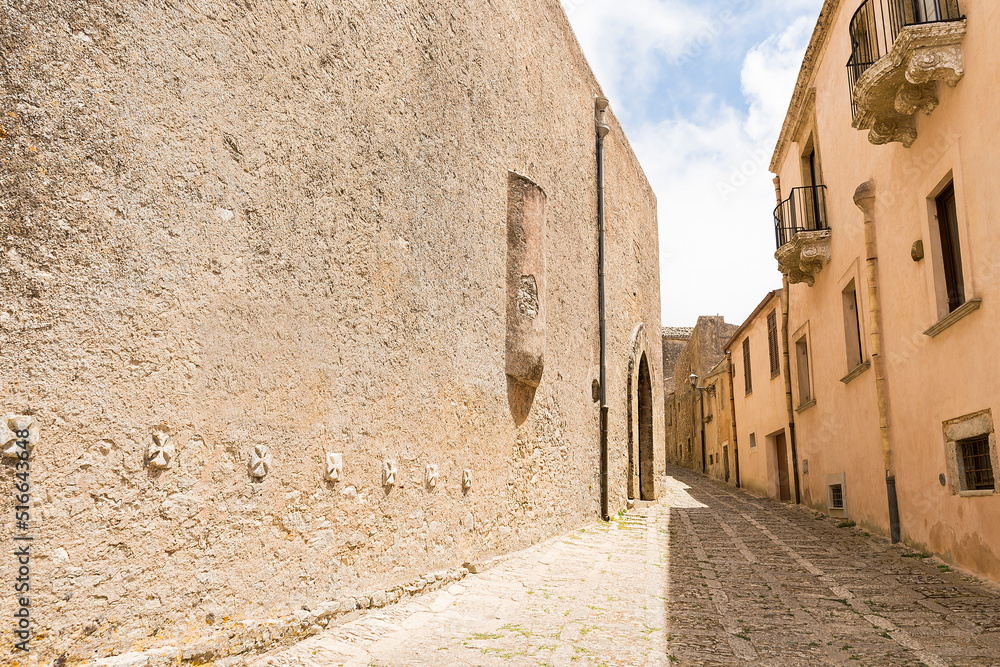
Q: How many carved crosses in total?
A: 7